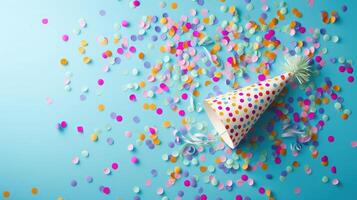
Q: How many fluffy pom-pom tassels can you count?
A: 1